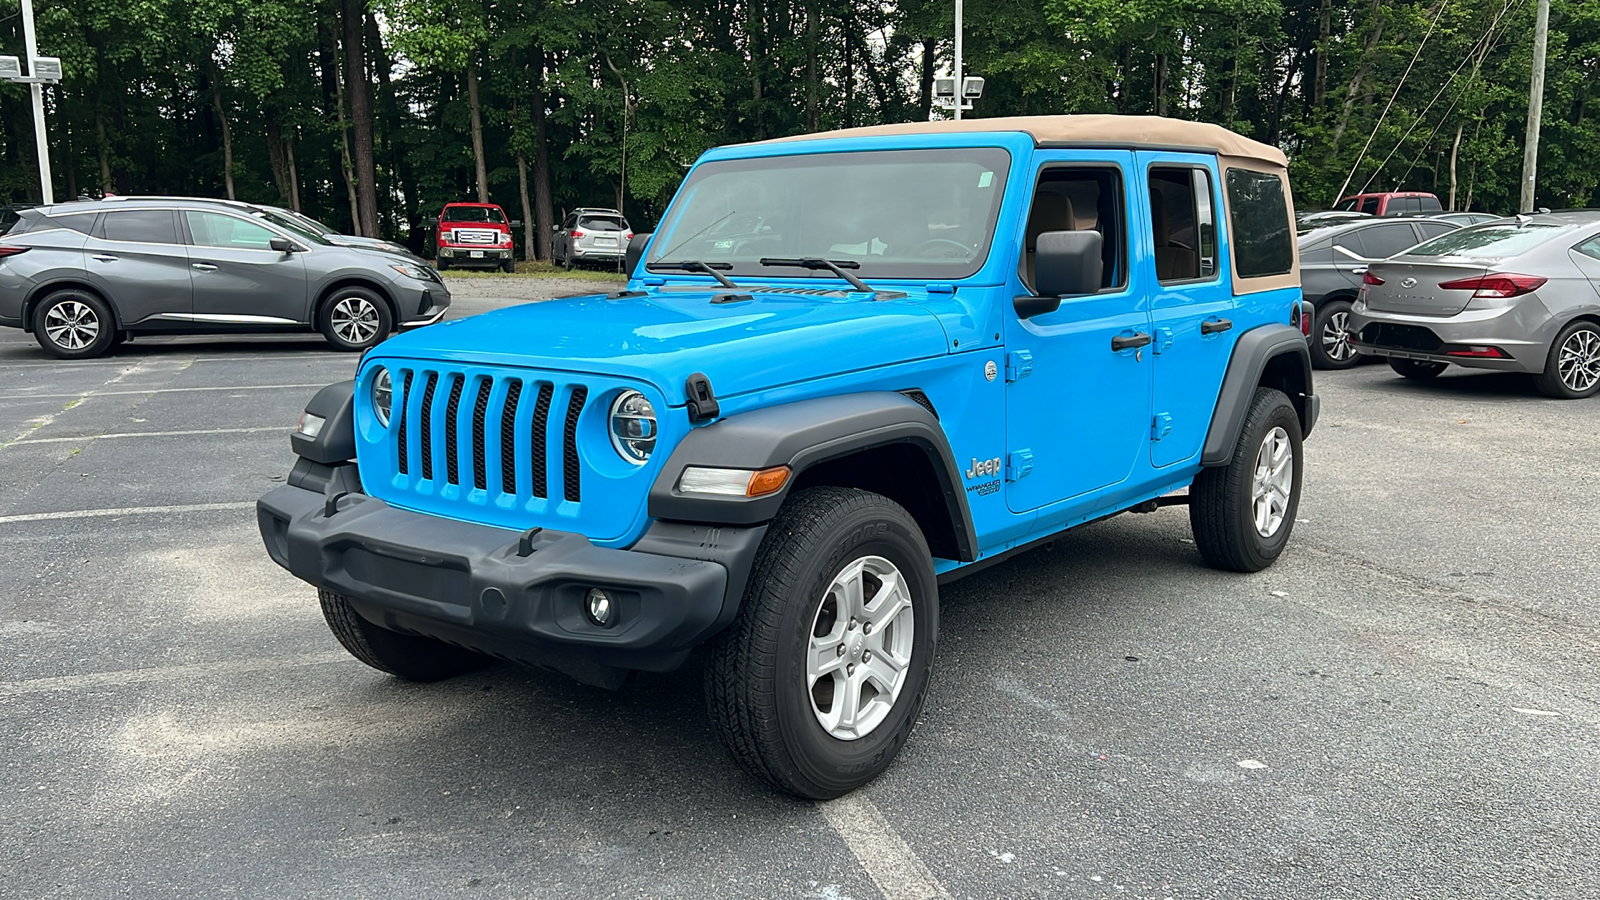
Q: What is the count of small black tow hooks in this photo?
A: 2